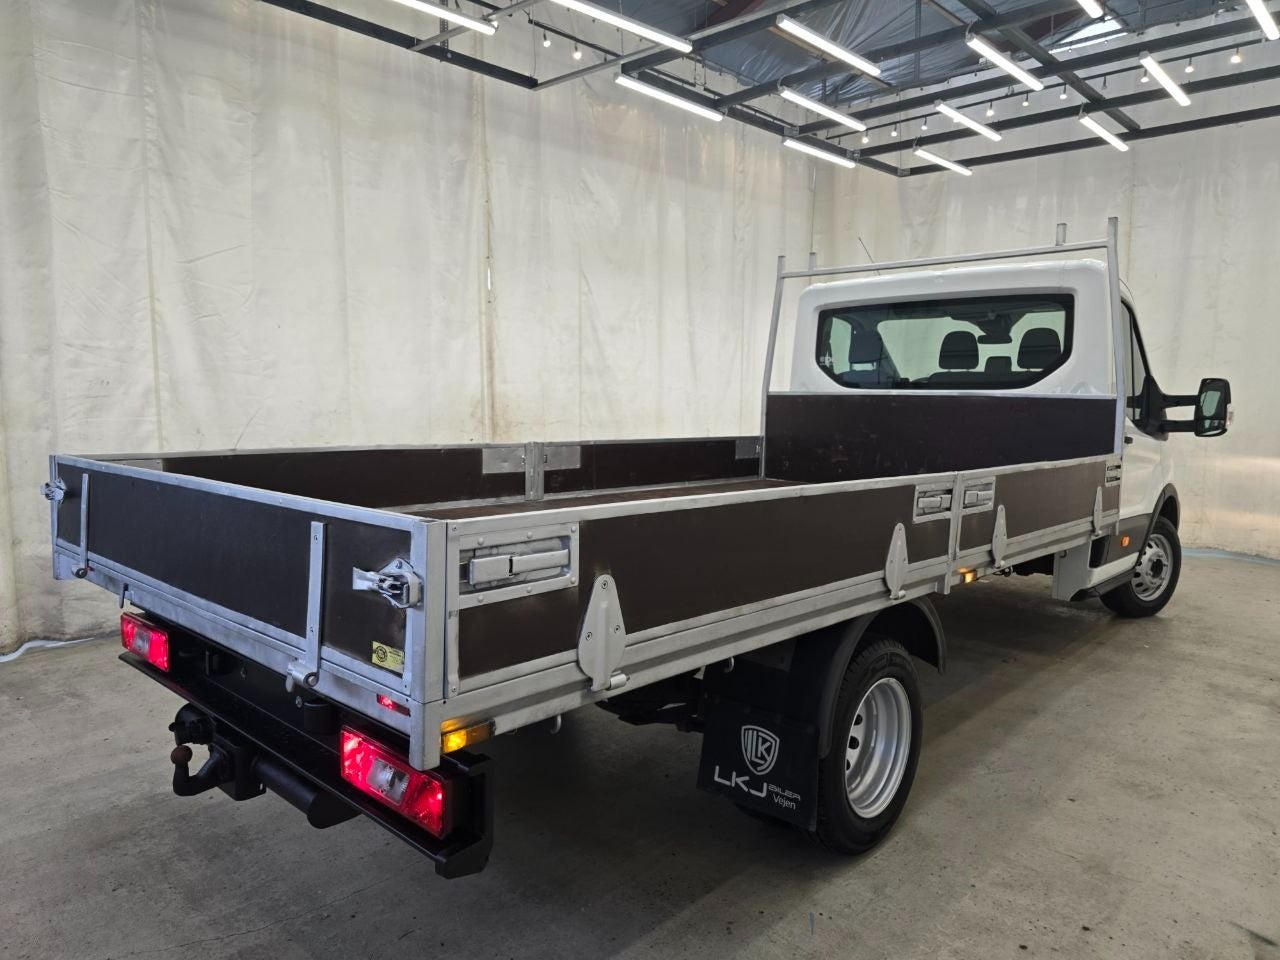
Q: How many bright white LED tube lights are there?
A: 13